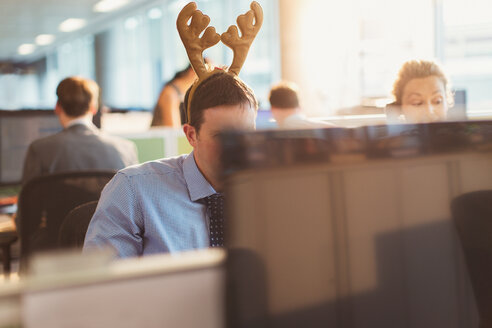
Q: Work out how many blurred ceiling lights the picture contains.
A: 4